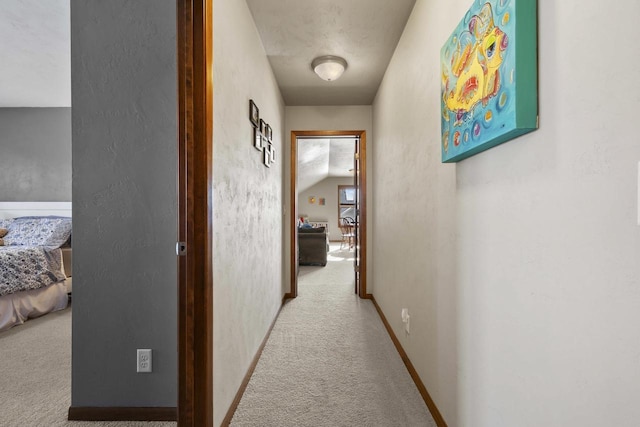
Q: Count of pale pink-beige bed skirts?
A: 1